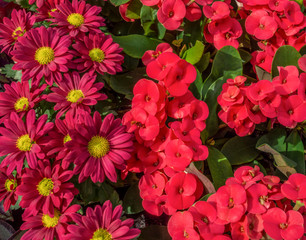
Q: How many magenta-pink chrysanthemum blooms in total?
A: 14